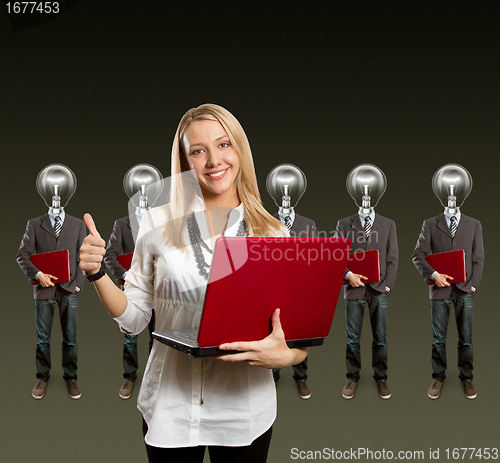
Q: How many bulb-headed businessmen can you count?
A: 5